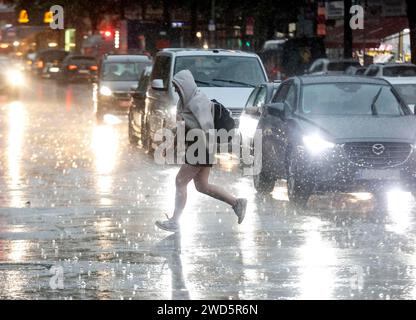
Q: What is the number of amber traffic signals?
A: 2